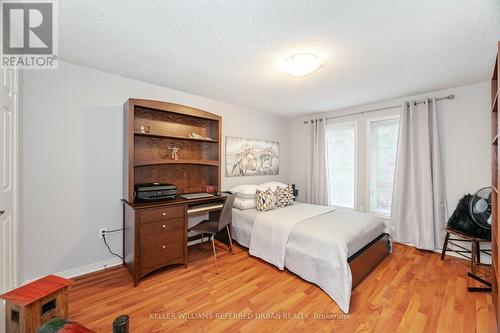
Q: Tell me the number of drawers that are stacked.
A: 3